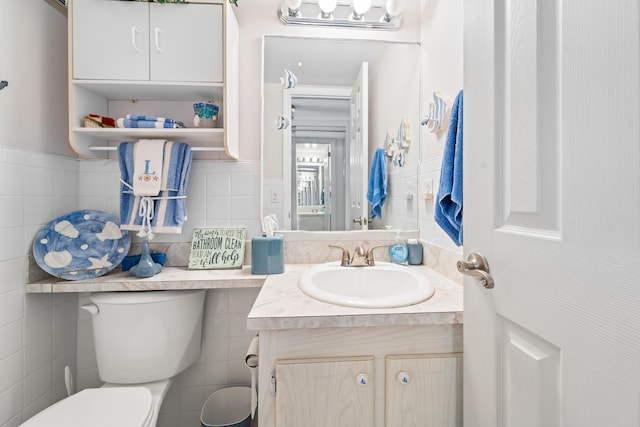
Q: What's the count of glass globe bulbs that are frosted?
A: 4